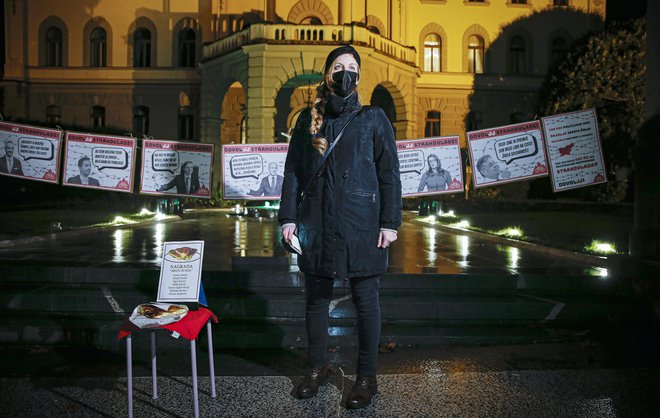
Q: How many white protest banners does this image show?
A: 7